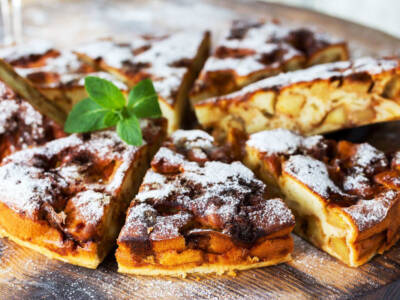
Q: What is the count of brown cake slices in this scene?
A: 8